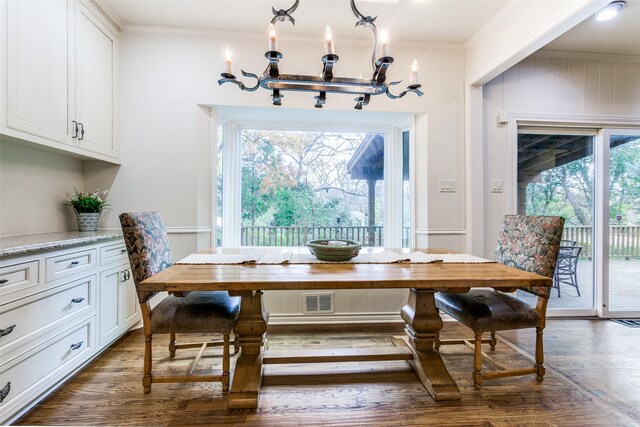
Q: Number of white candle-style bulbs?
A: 5